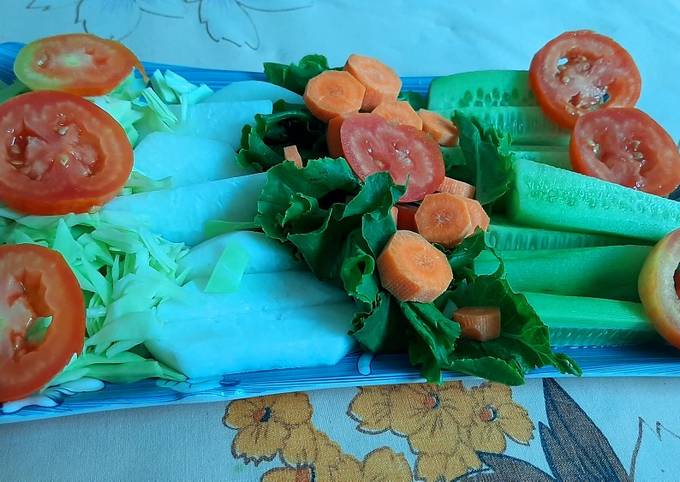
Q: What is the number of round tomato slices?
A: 7